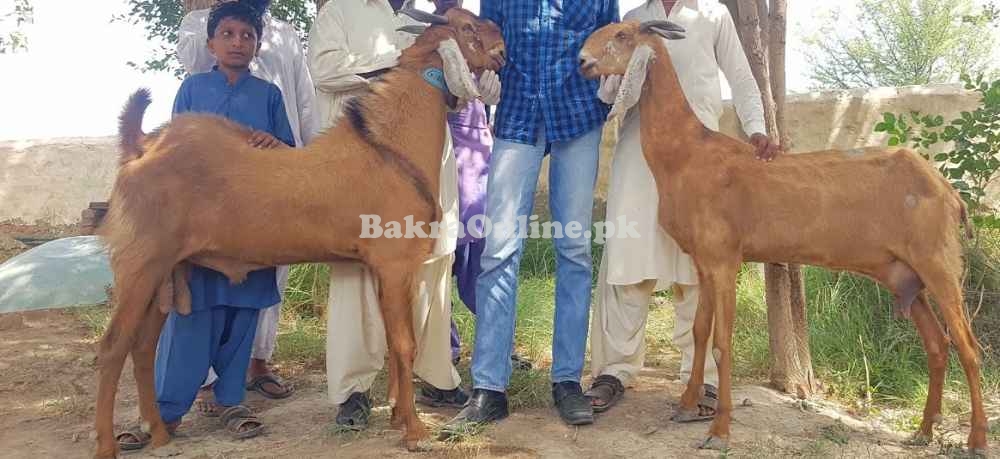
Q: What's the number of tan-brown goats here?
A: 2